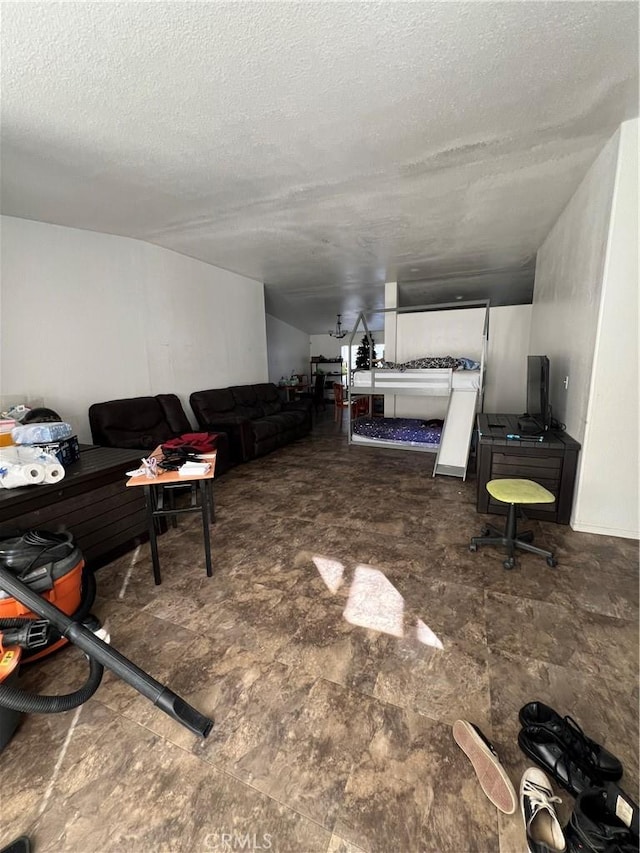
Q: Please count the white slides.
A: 1